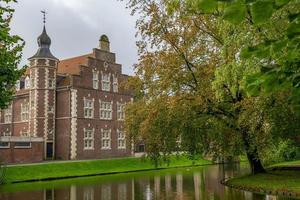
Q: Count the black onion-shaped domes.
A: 1